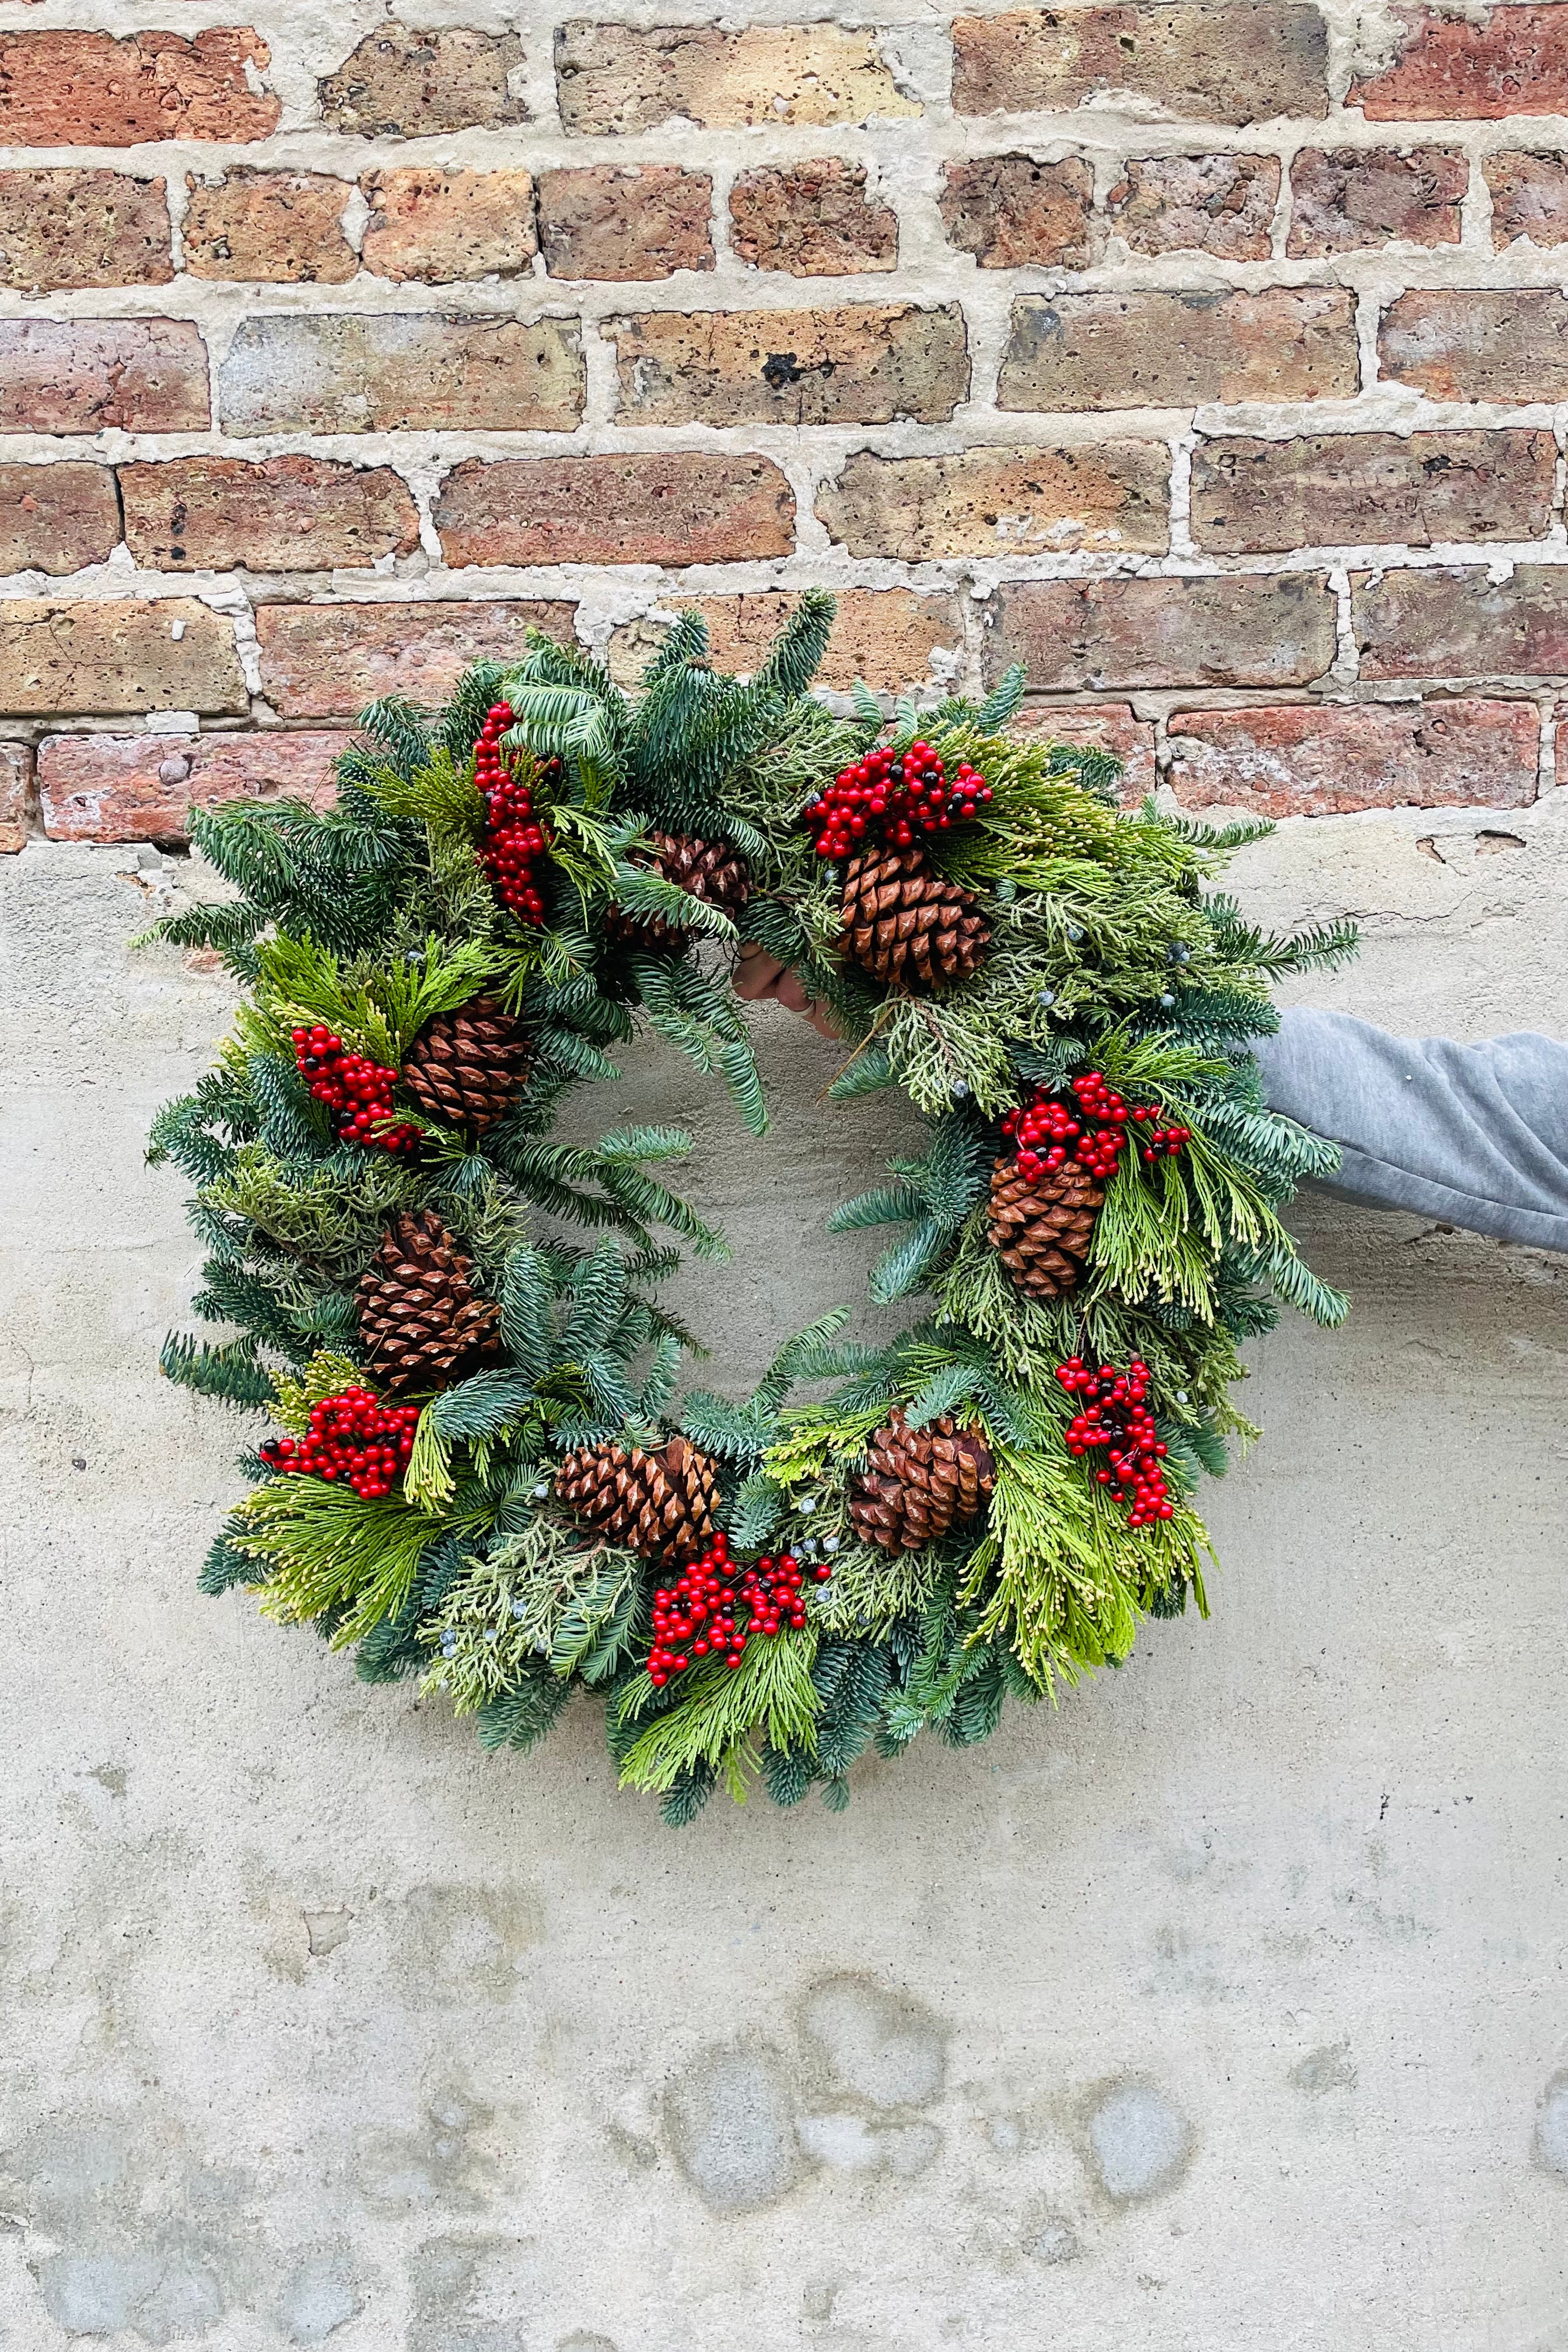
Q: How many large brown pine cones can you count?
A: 7